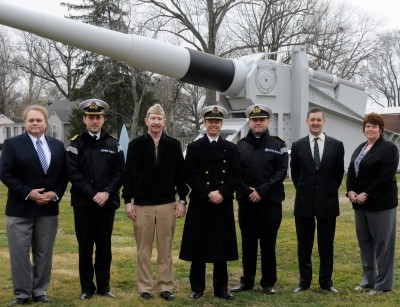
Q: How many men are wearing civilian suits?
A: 2